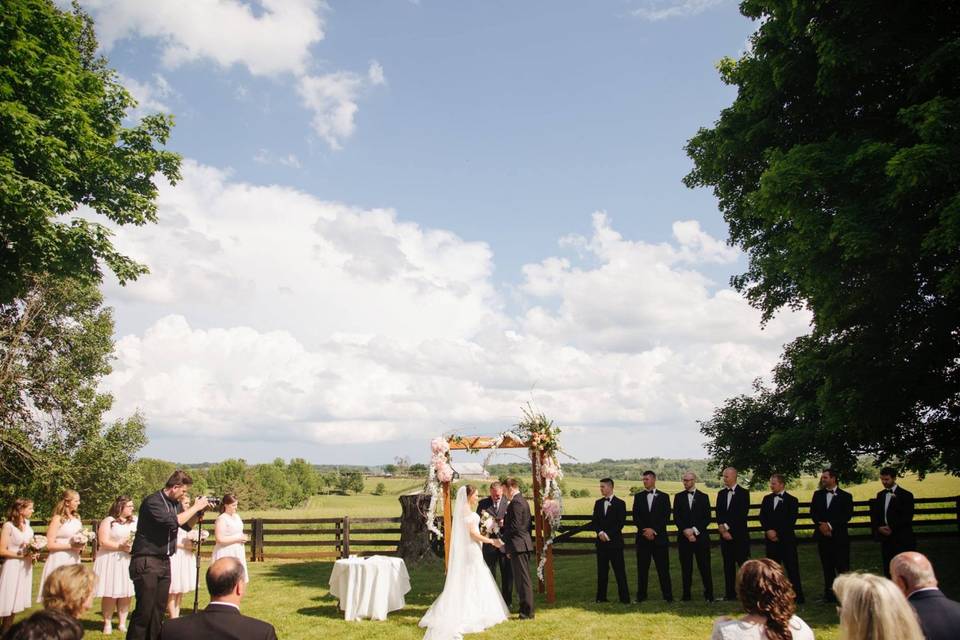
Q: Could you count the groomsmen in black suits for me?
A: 7